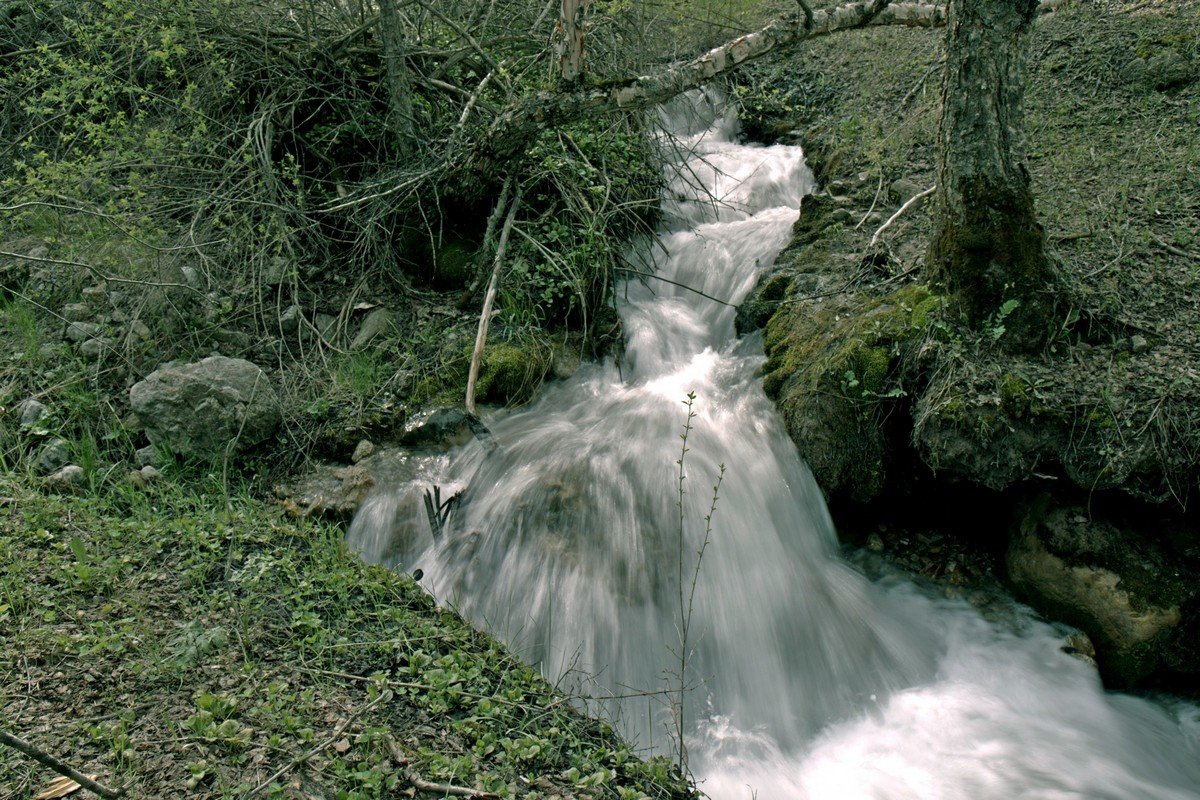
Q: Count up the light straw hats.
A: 0